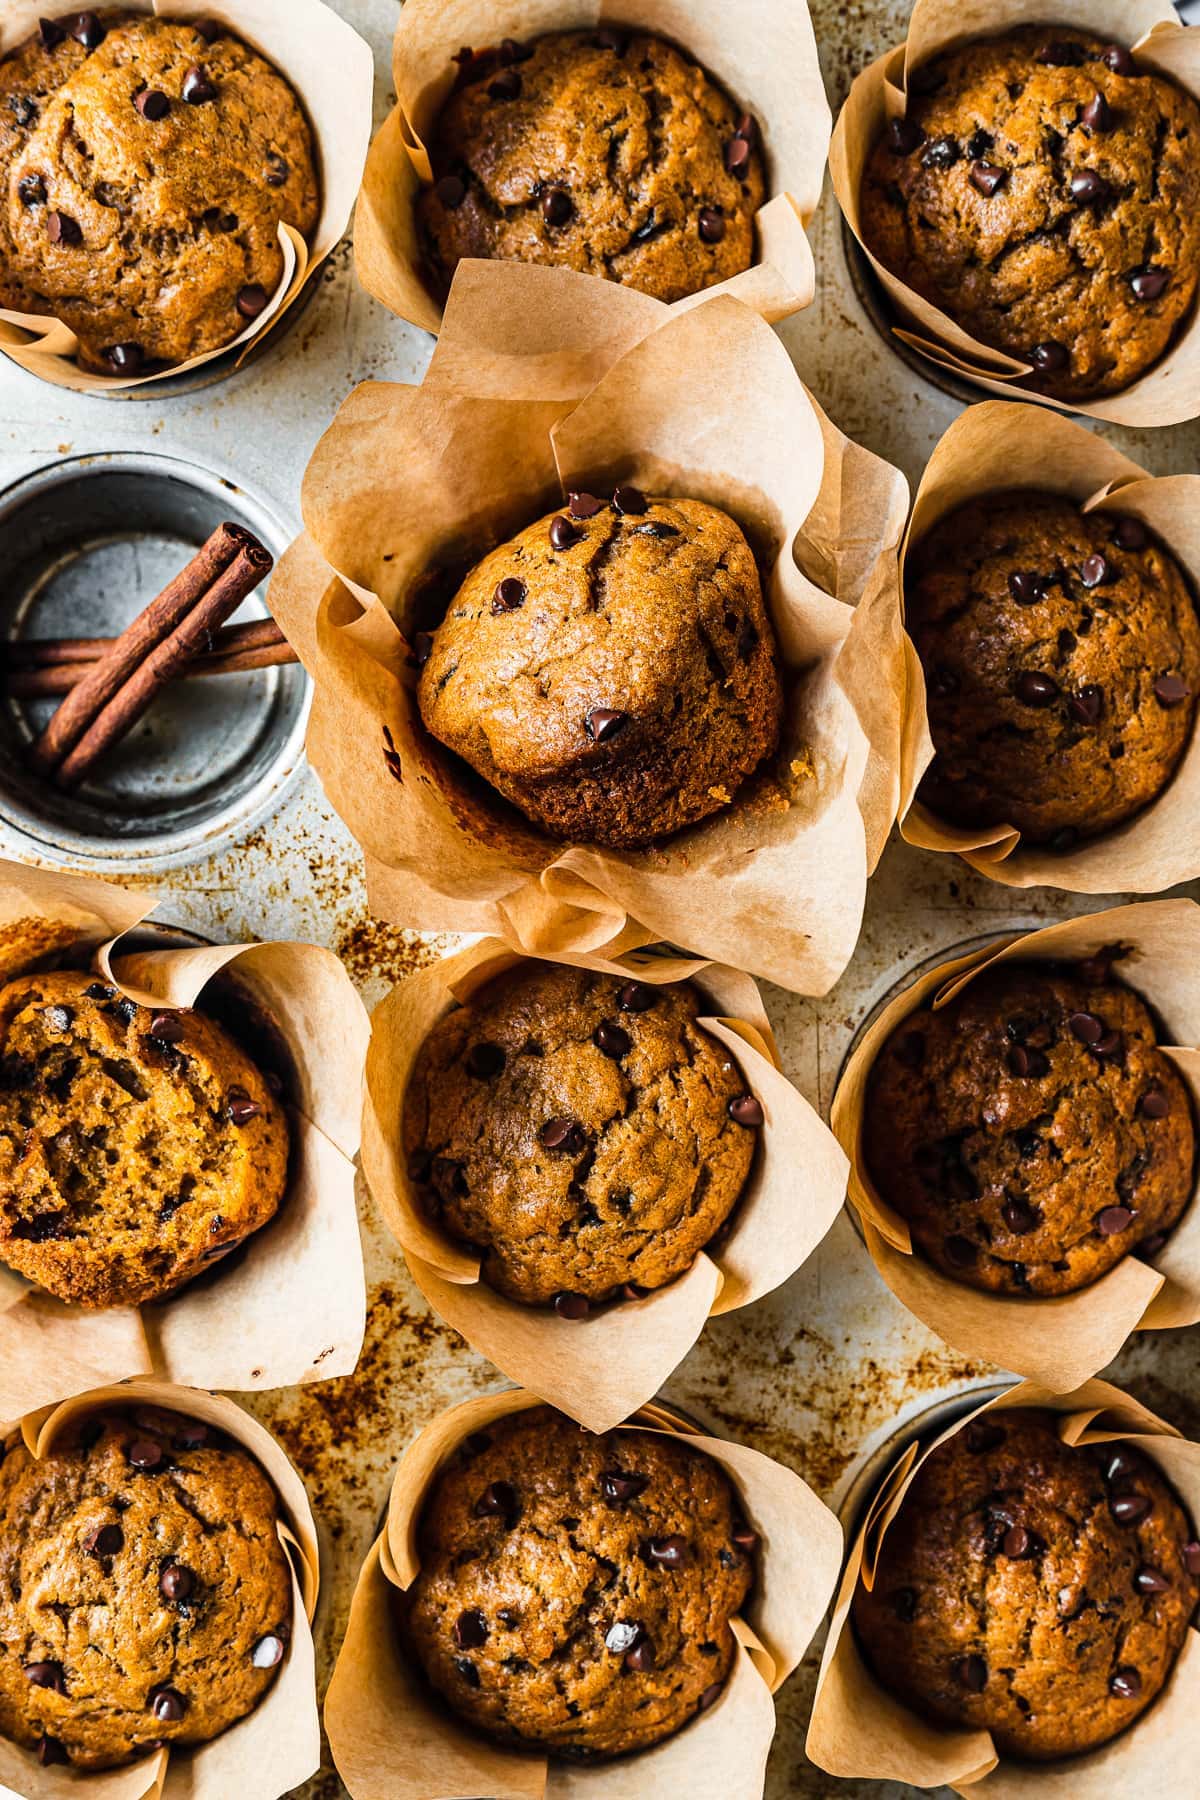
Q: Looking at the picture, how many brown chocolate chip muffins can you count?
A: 11